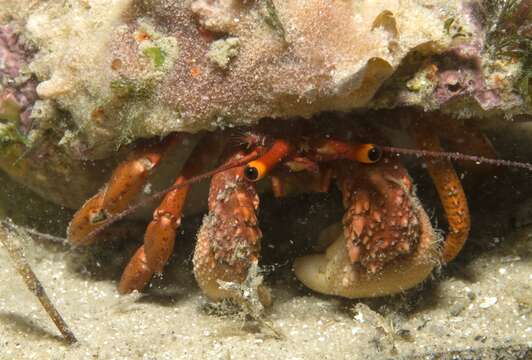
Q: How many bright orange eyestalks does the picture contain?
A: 2